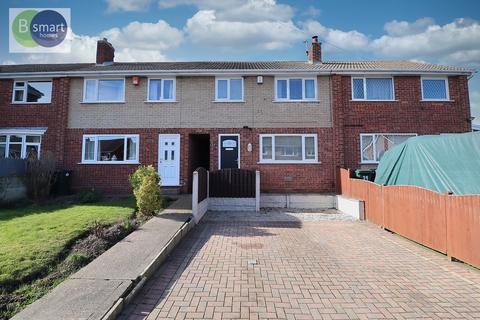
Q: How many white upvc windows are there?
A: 11